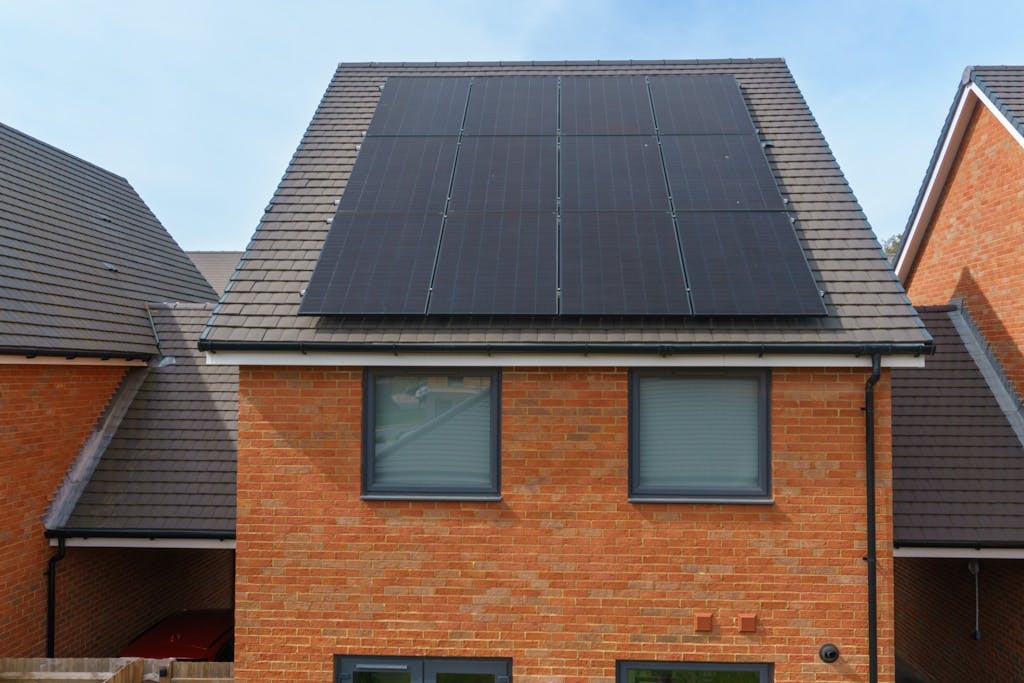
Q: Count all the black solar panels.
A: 12